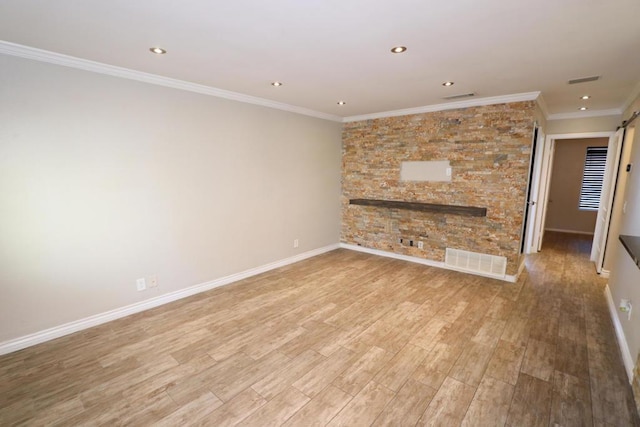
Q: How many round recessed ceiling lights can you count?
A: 7